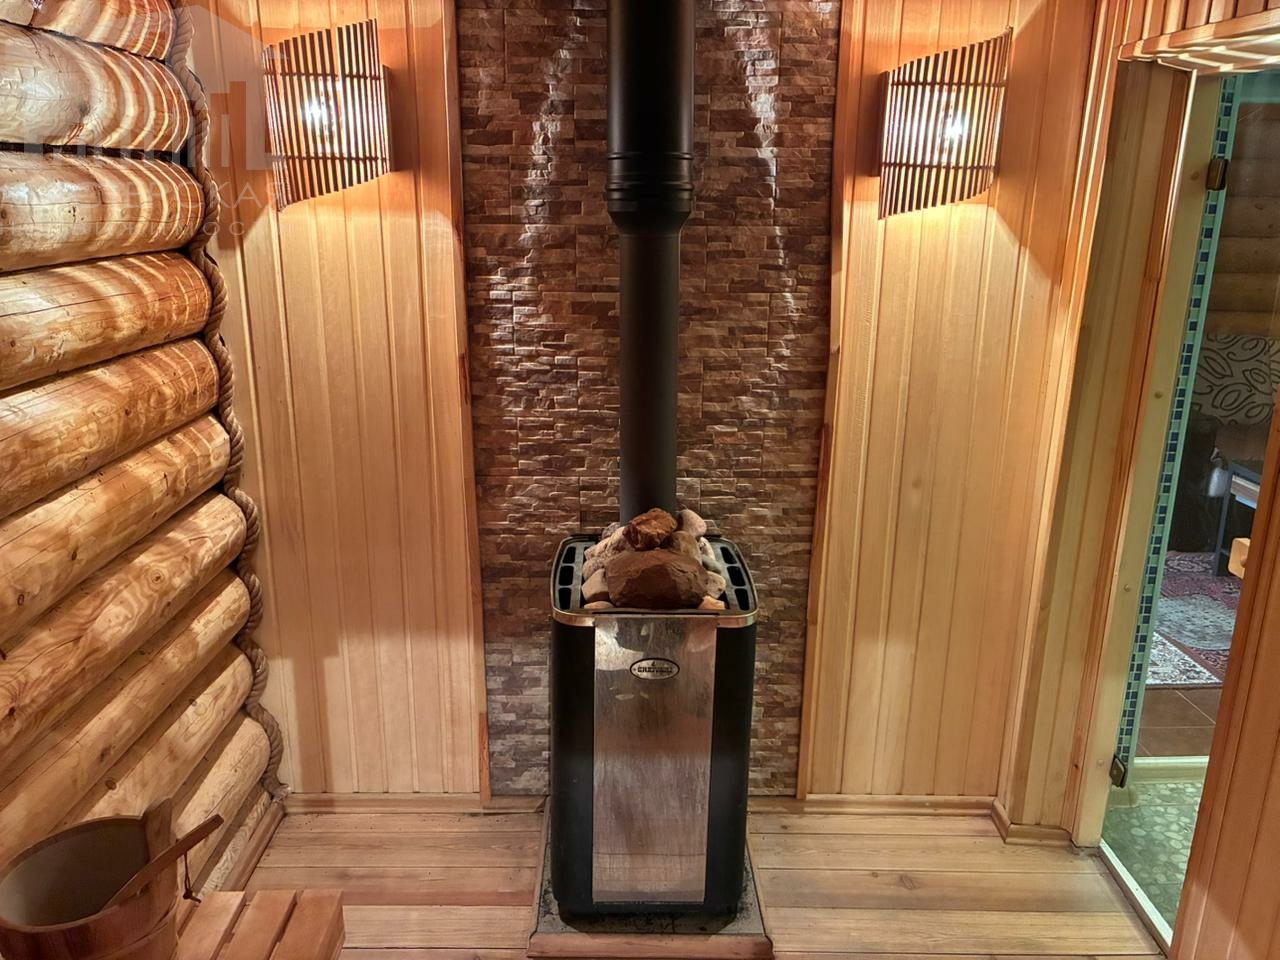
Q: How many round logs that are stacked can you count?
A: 11